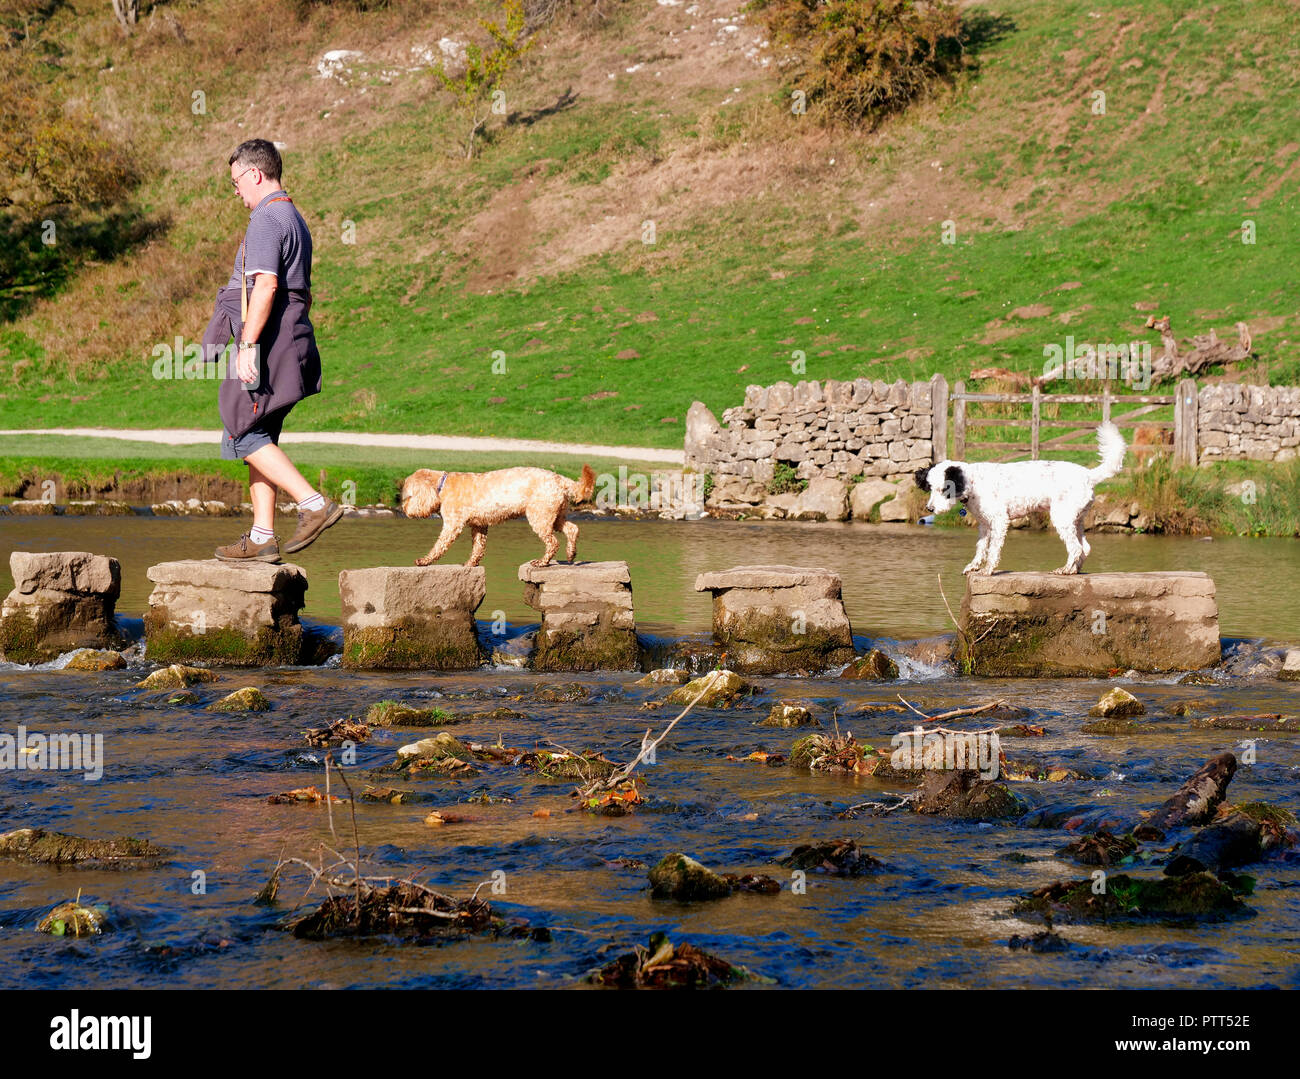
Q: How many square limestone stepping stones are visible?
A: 6